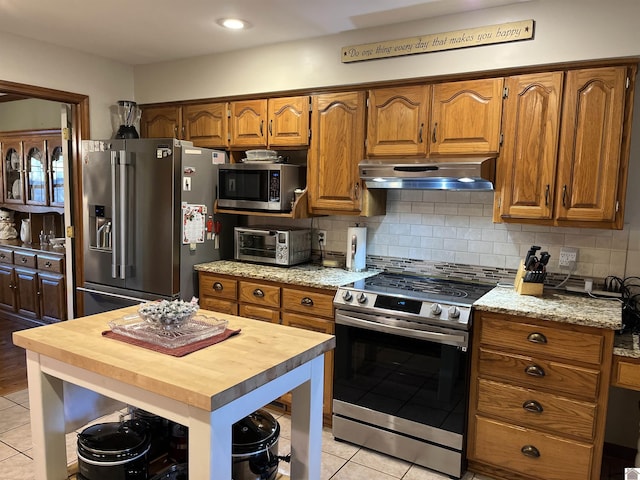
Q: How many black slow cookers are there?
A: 2